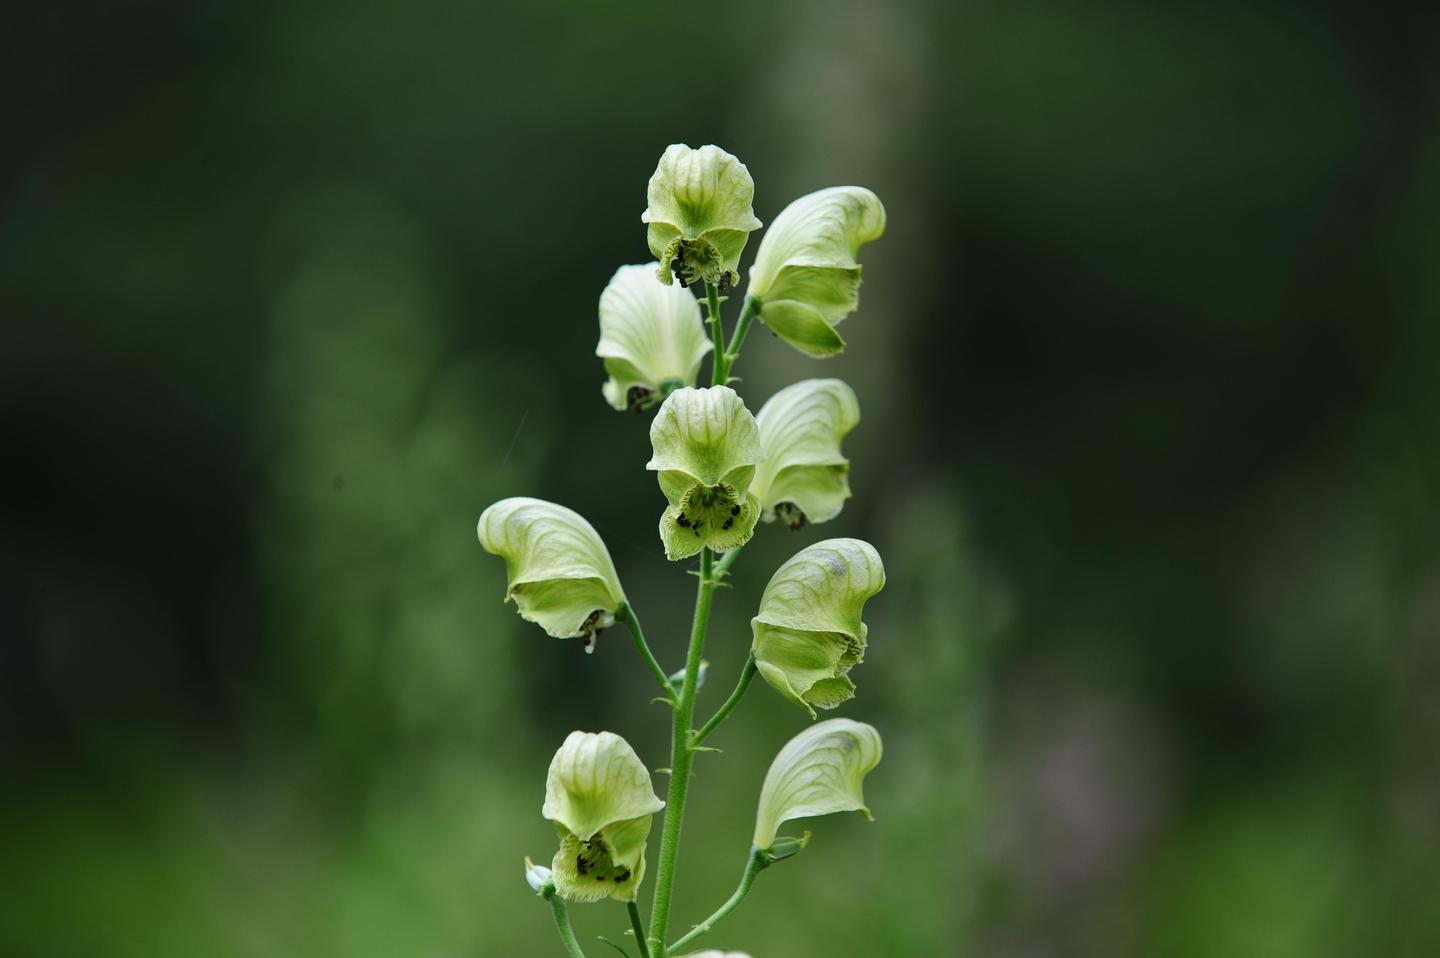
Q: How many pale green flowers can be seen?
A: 9